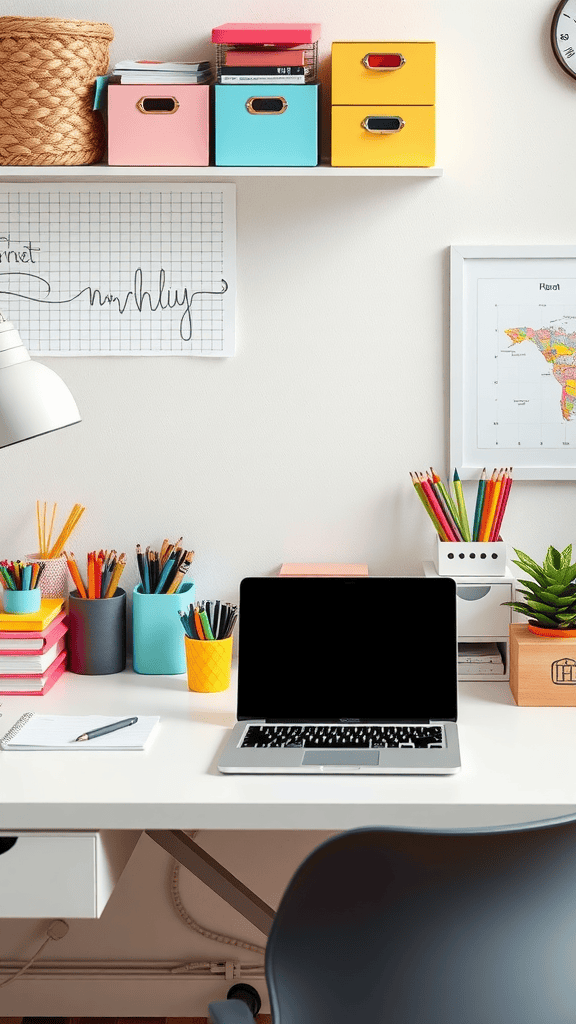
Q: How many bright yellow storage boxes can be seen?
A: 2